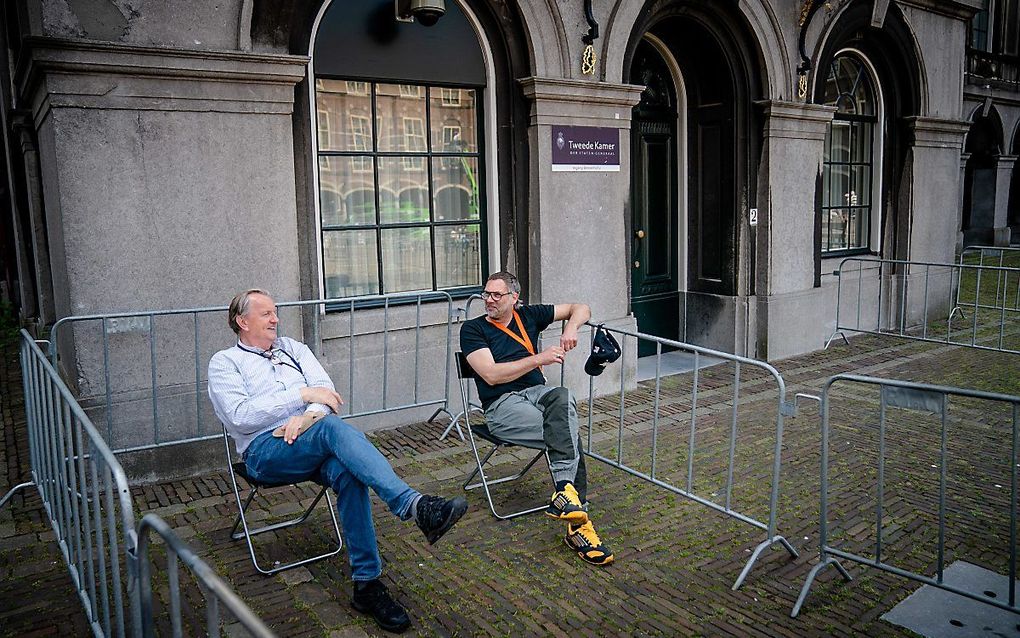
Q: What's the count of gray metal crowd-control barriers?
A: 7